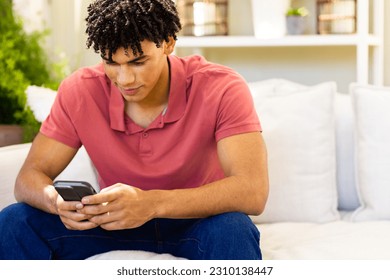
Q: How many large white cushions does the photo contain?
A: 2